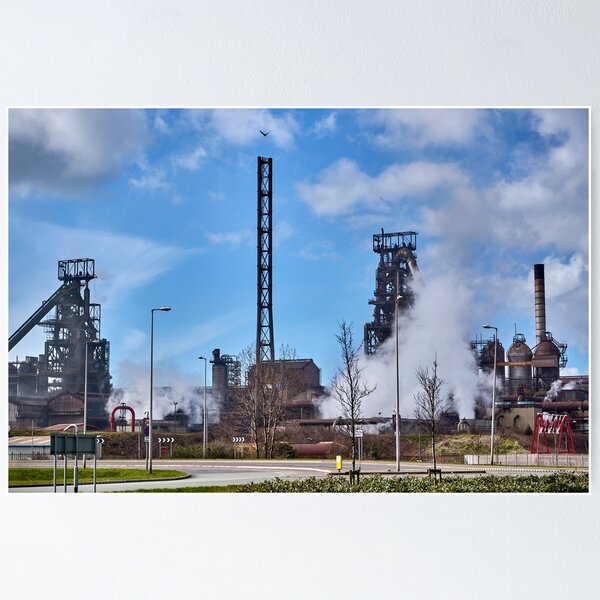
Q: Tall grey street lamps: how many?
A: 5